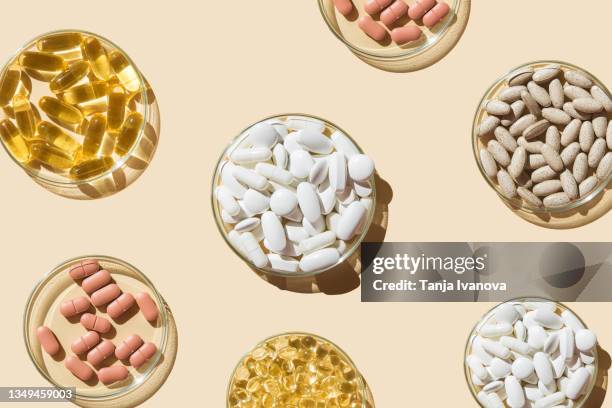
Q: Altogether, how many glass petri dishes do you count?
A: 7